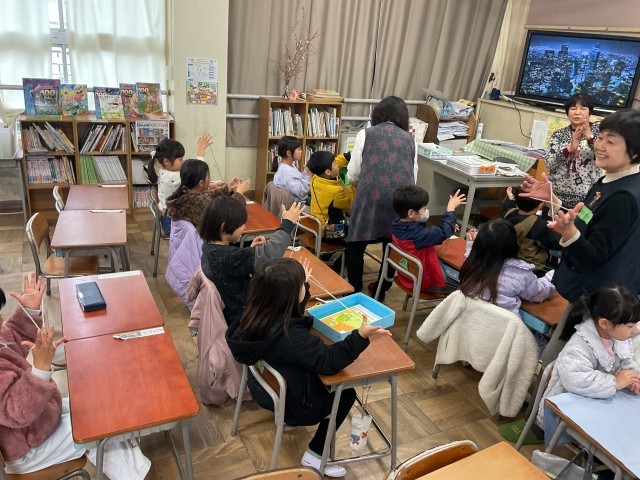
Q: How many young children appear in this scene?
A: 11